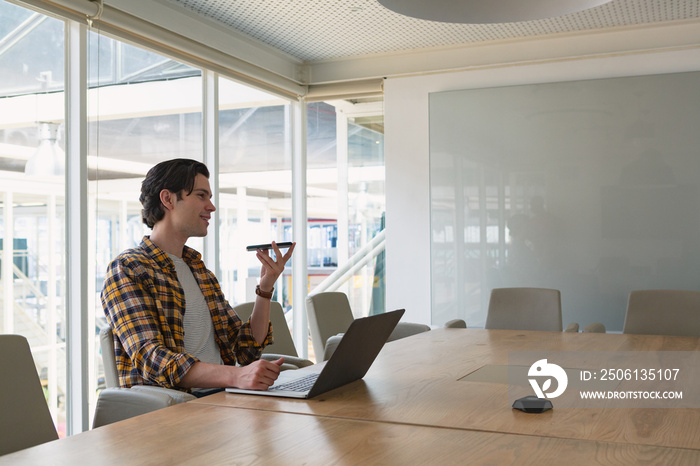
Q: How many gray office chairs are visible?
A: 6